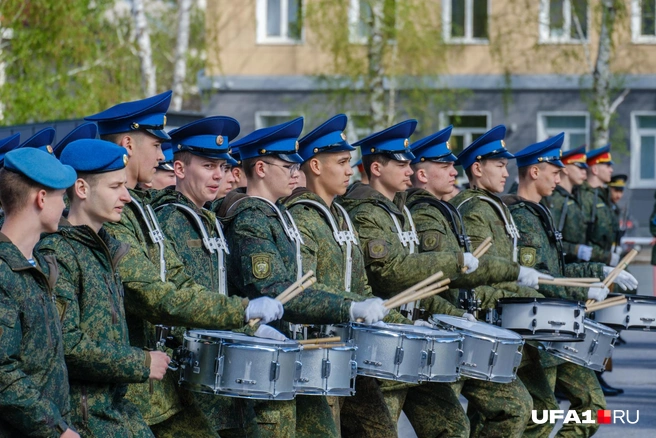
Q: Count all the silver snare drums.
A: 6